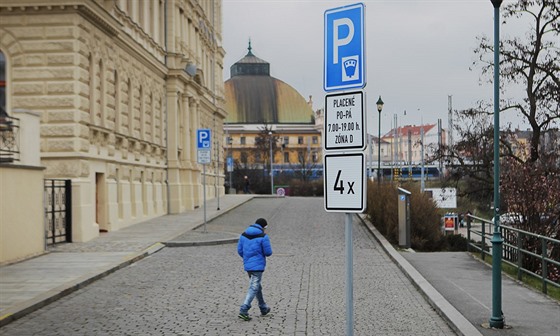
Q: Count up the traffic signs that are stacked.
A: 3